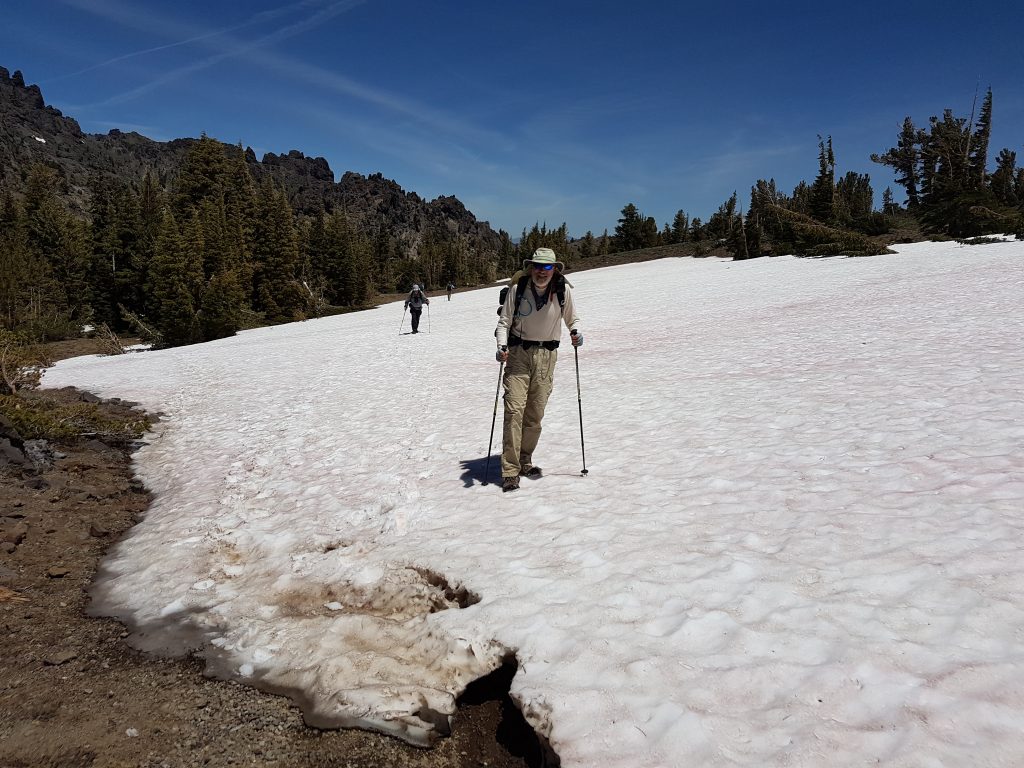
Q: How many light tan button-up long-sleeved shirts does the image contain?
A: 1